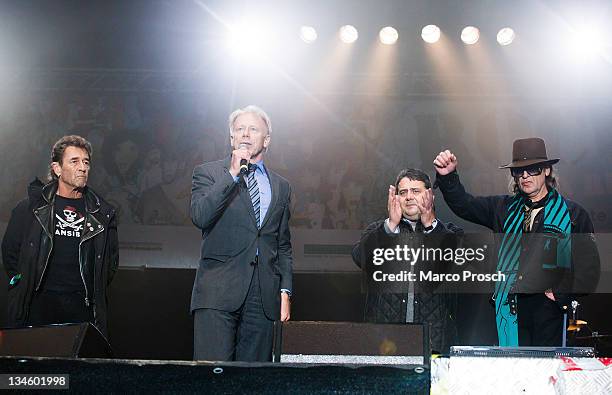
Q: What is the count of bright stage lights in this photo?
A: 8